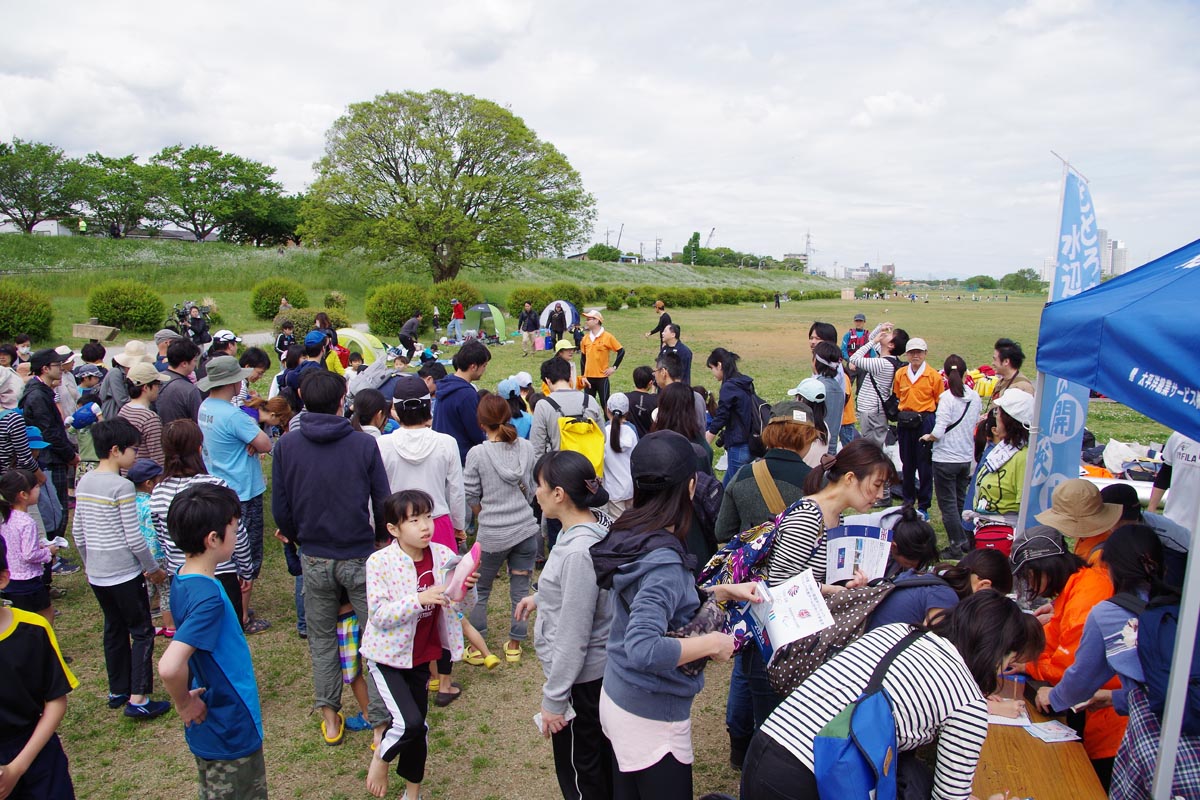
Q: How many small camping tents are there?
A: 3